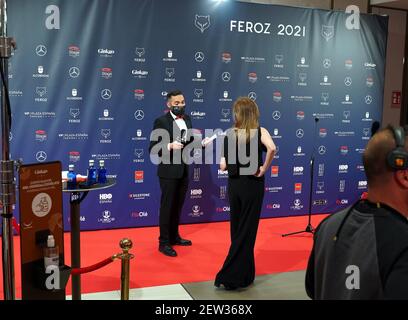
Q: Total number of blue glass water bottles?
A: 3